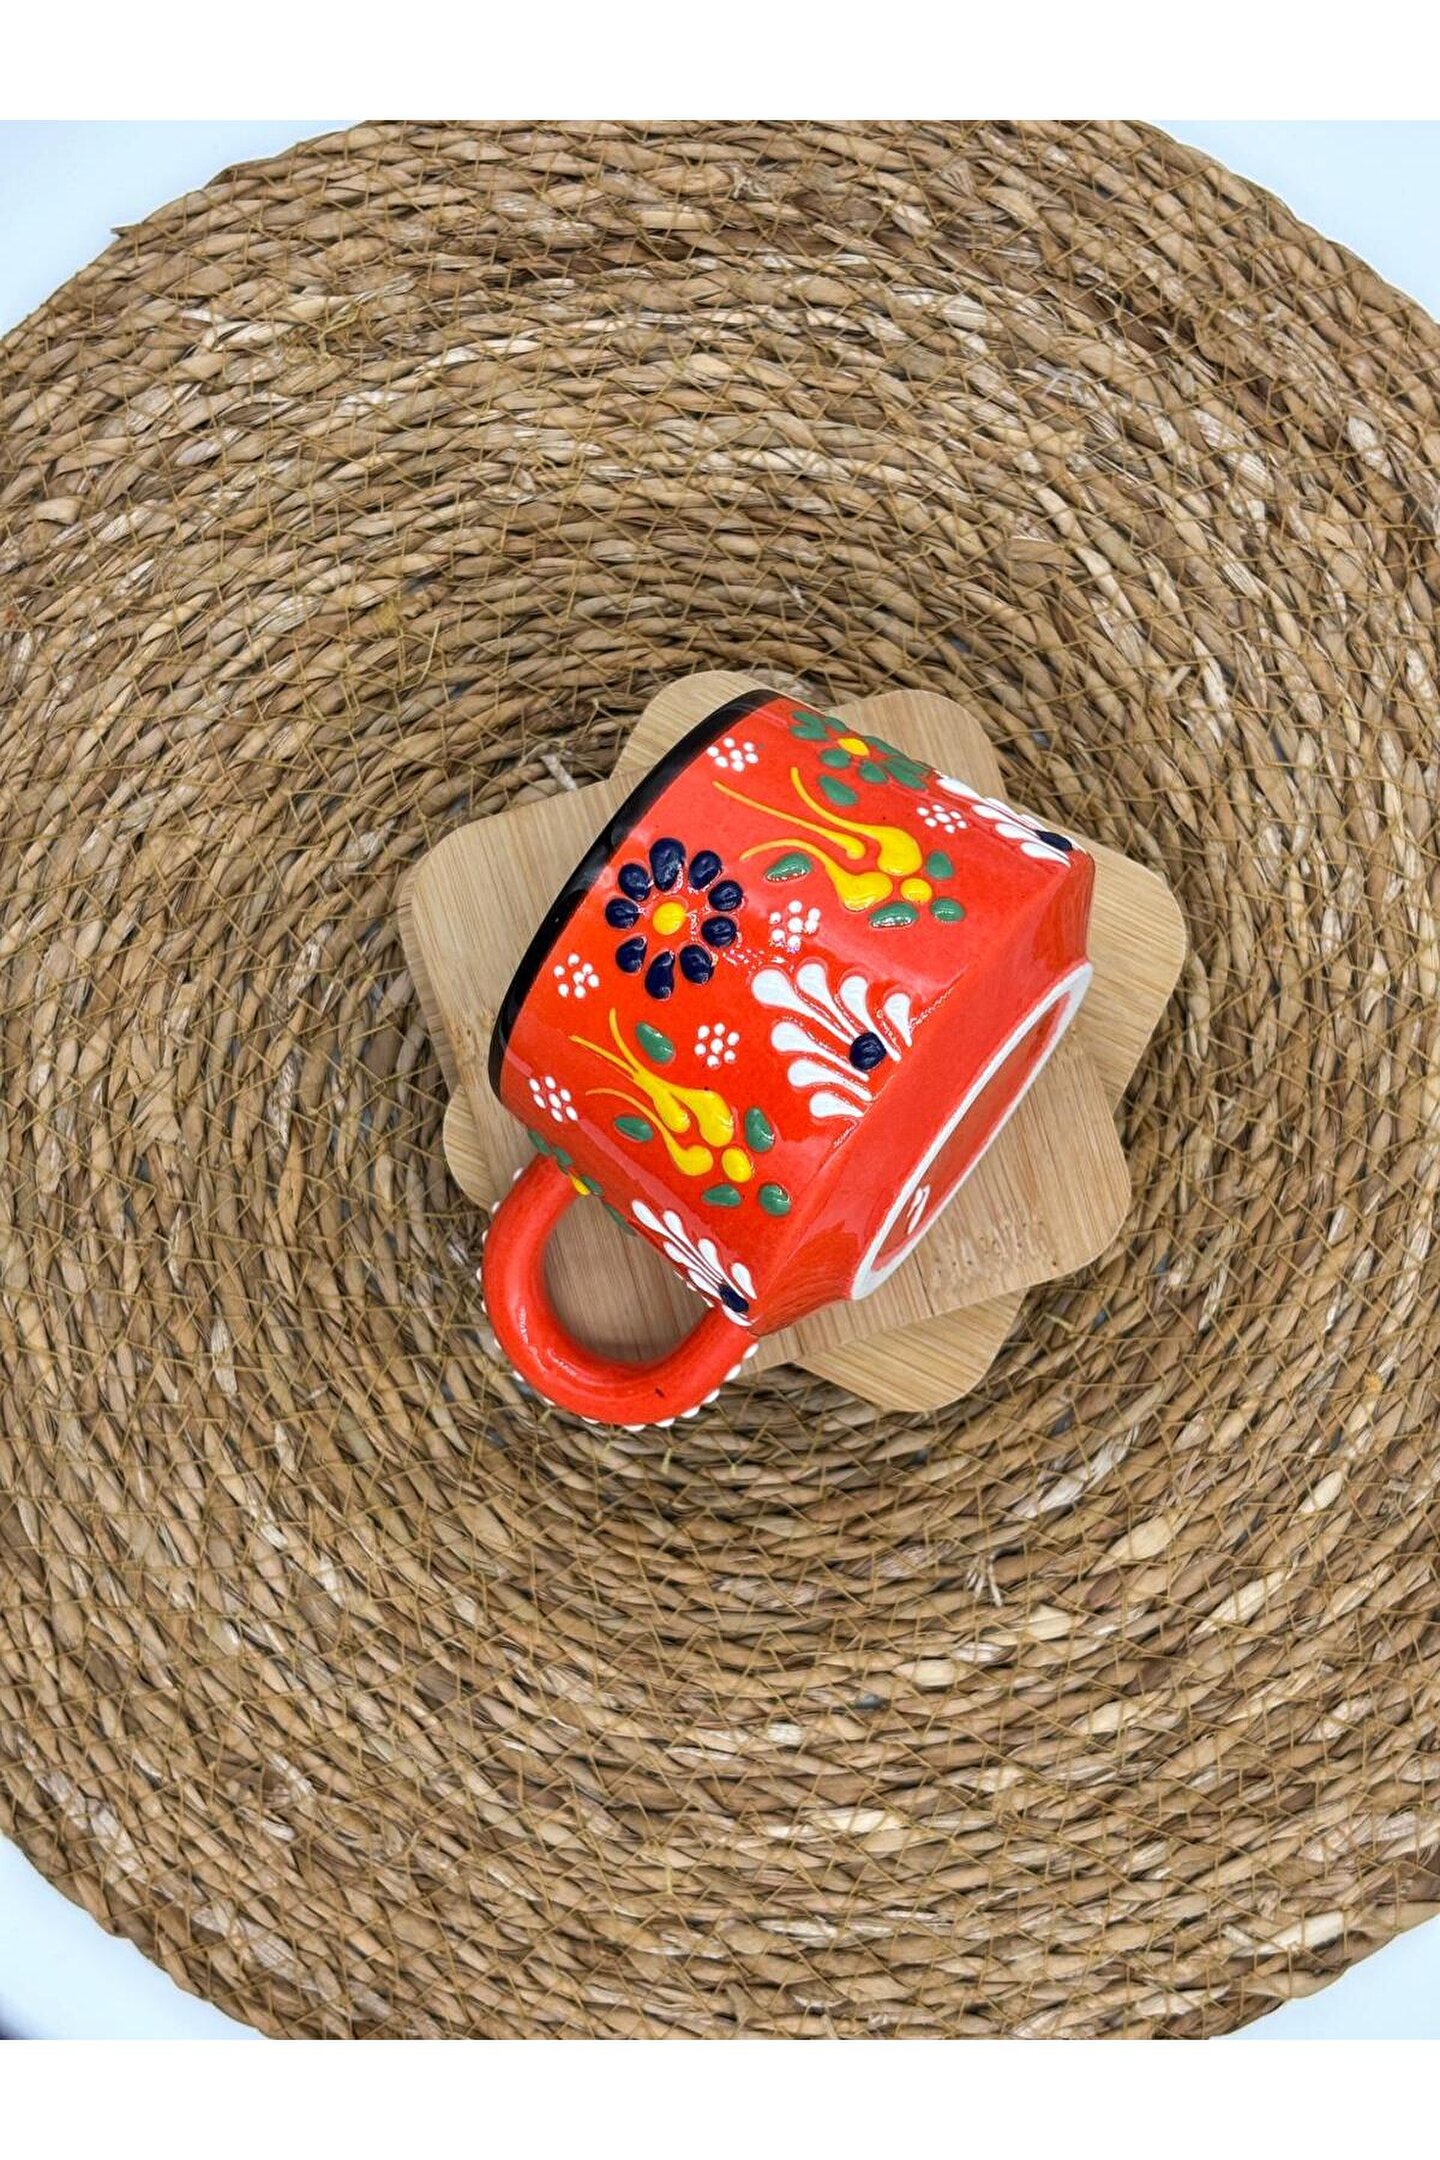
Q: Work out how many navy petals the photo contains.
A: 9